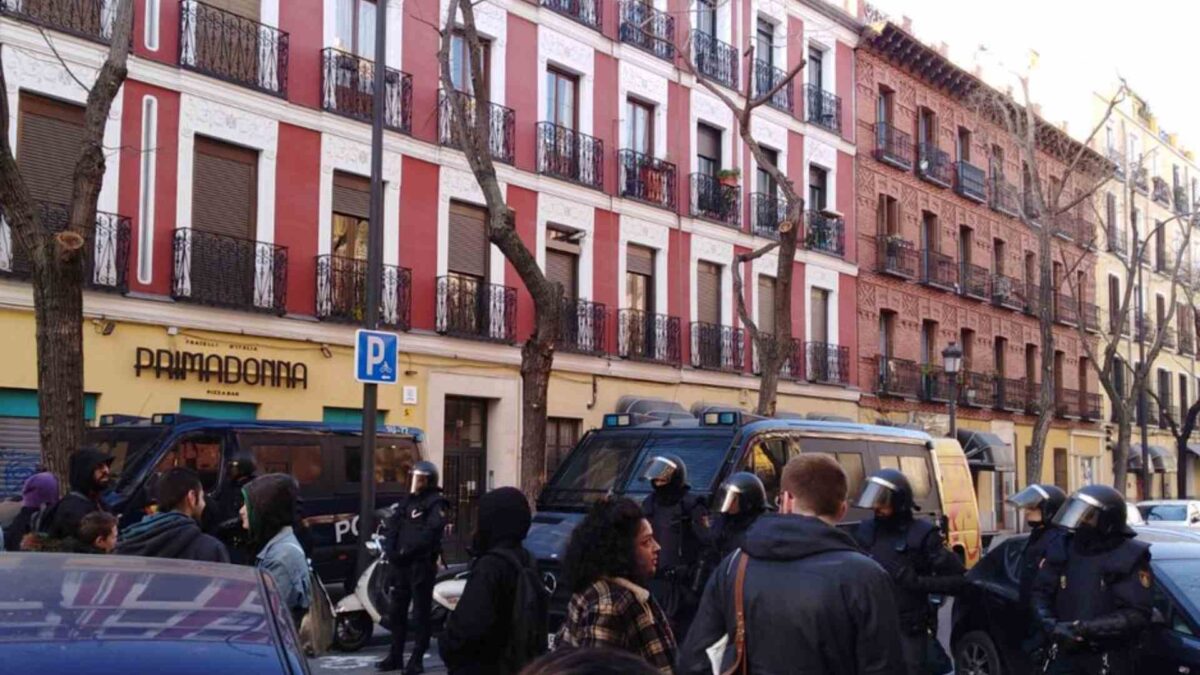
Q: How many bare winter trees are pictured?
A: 6